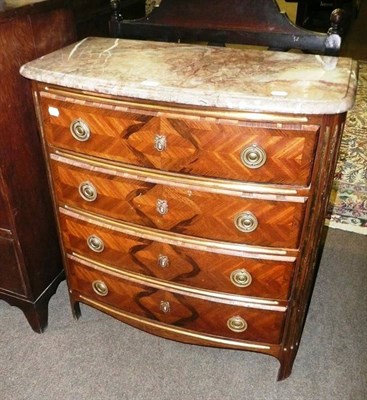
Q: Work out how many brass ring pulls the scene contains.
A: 8